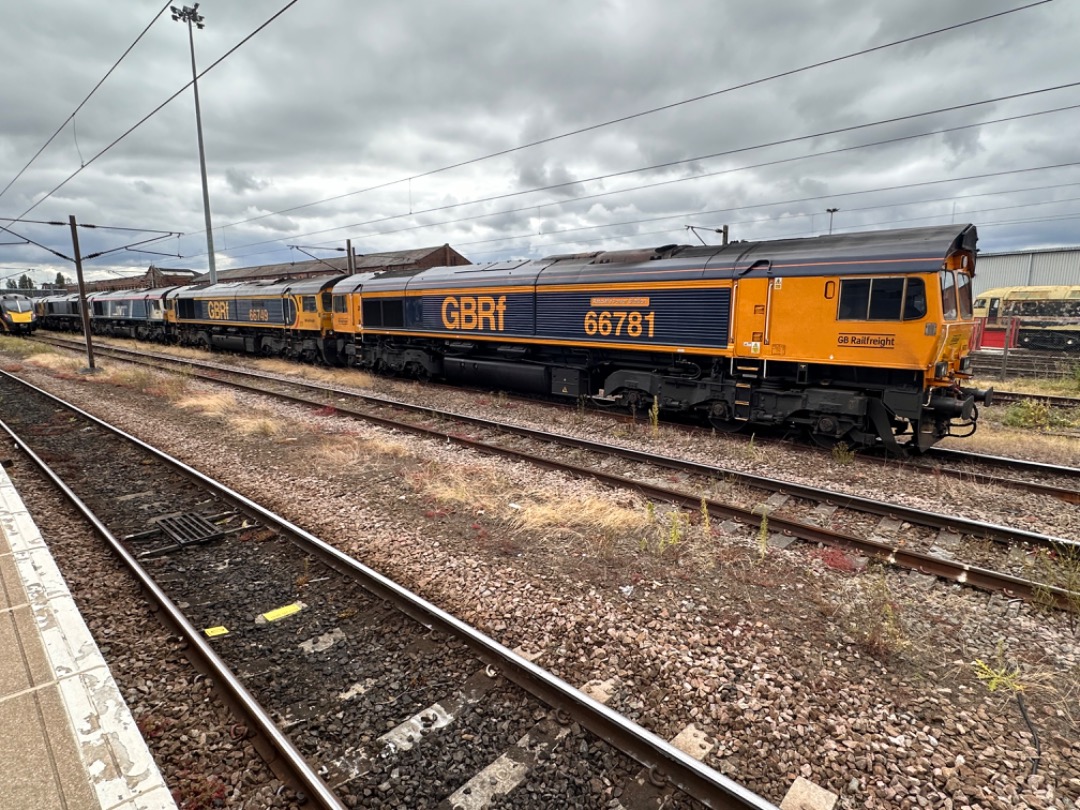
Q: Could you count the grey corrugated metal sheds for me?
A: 1